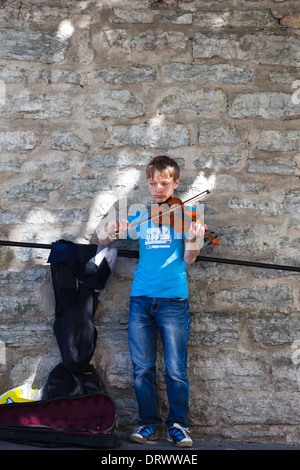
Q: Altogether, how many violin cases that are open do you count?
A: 1